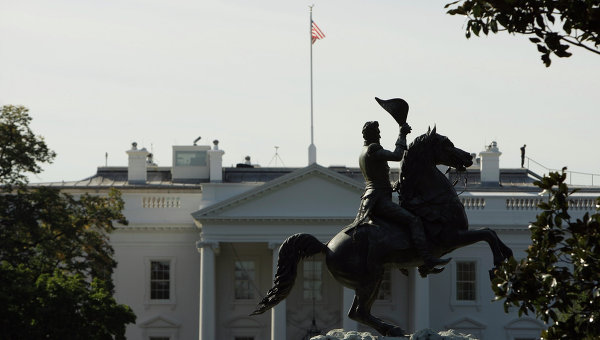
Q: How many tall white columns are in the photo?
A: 4